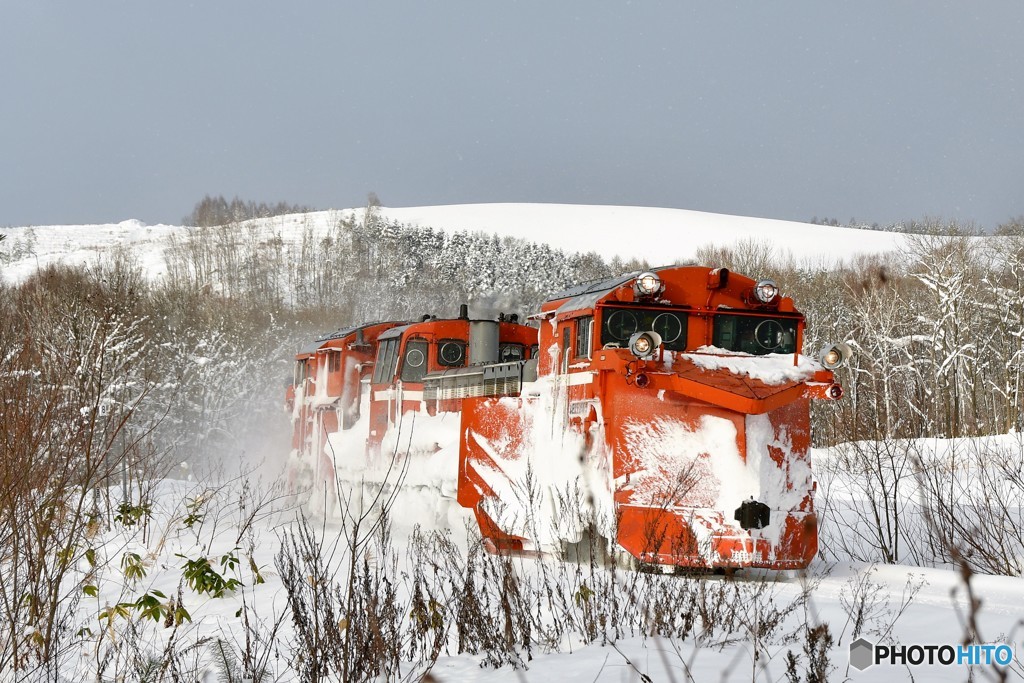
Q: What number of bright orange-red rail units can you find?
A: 3